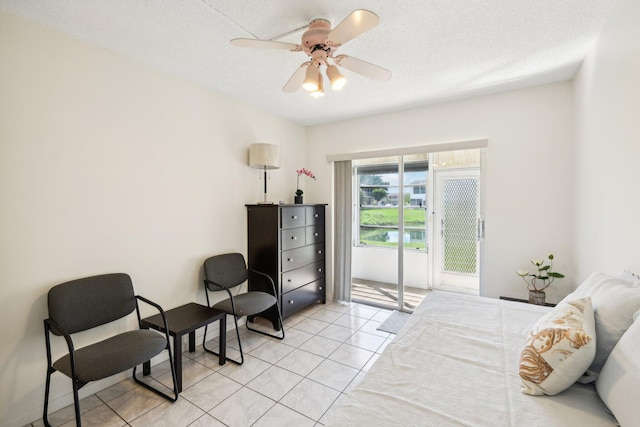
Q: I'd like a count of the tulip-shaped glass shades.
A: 3